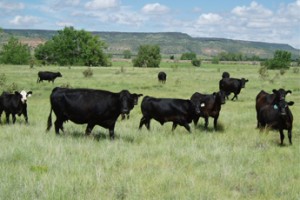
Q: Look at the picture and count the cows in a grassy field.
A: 11